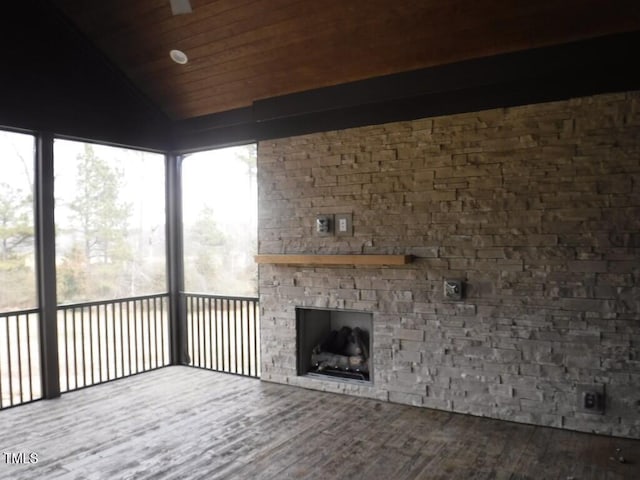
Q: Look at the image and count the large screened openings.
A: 3